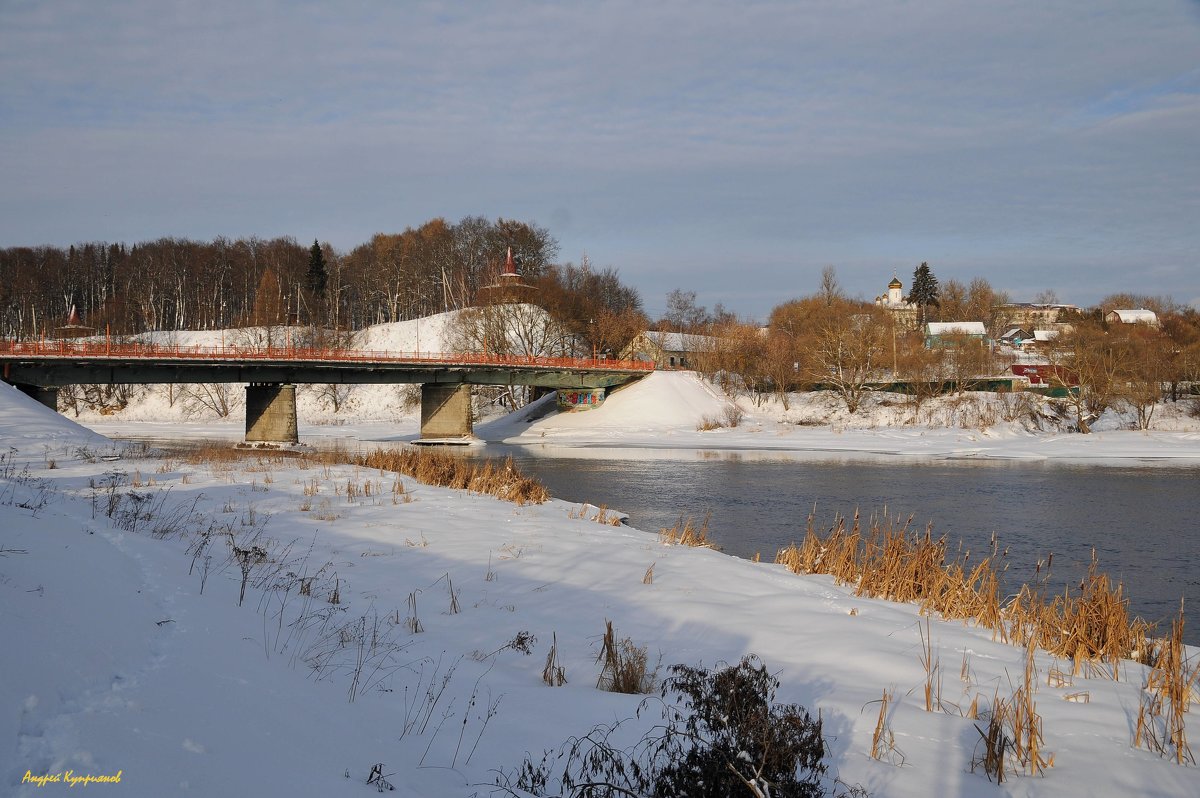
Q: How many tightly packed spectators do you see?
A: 0